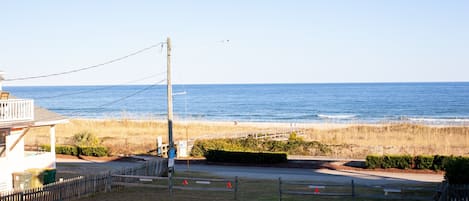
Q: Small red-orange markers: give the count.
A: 3